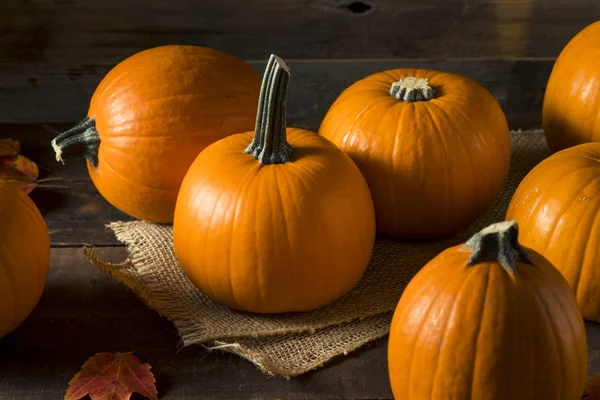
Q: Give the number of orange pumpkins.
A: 7